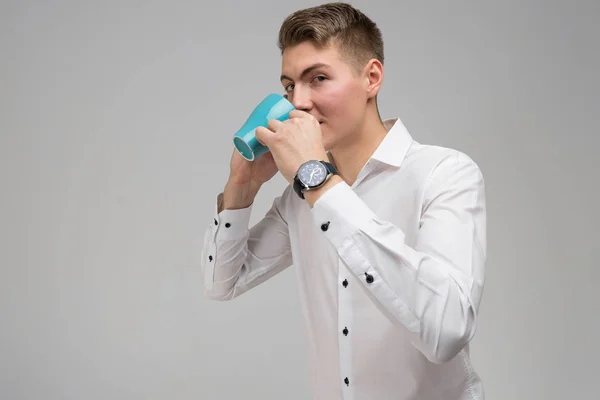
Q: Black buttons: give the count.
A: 8